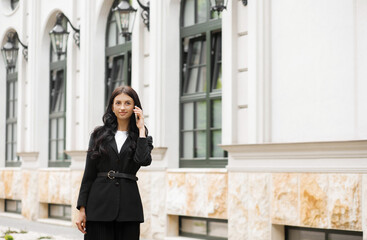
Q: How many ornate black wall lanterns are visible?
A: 4